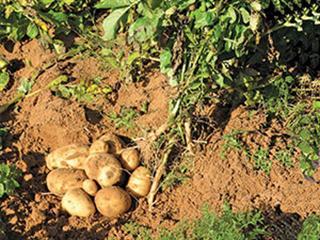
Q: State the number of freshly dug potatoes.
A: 10